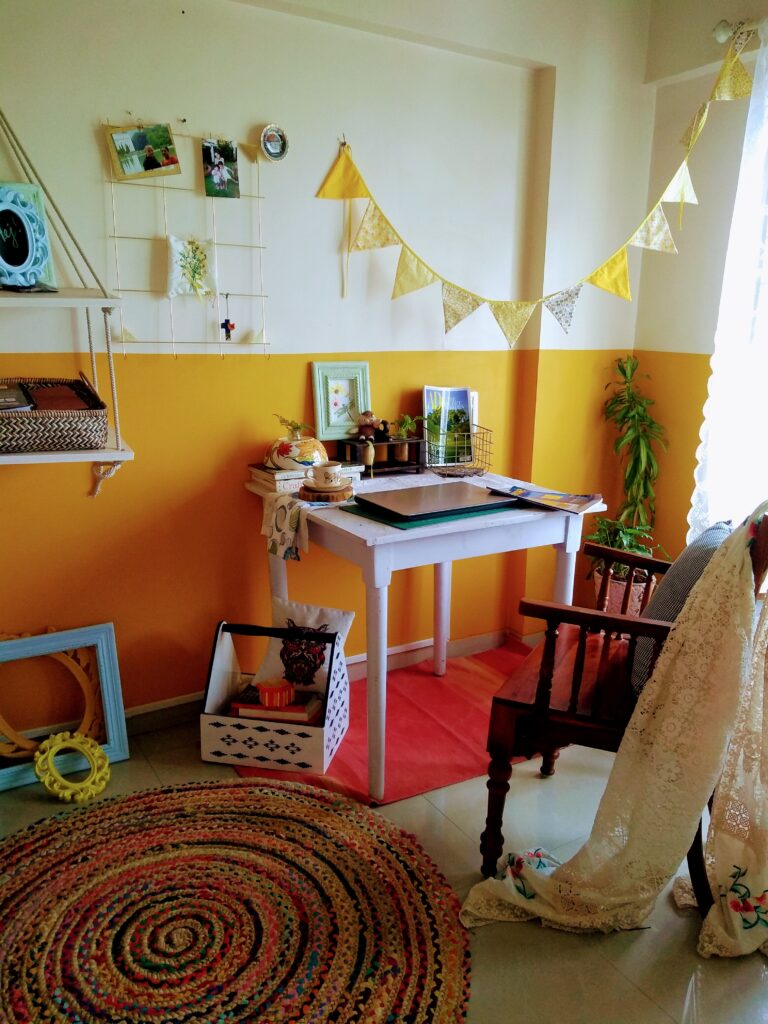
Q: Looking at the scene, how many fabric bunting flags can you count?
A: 11